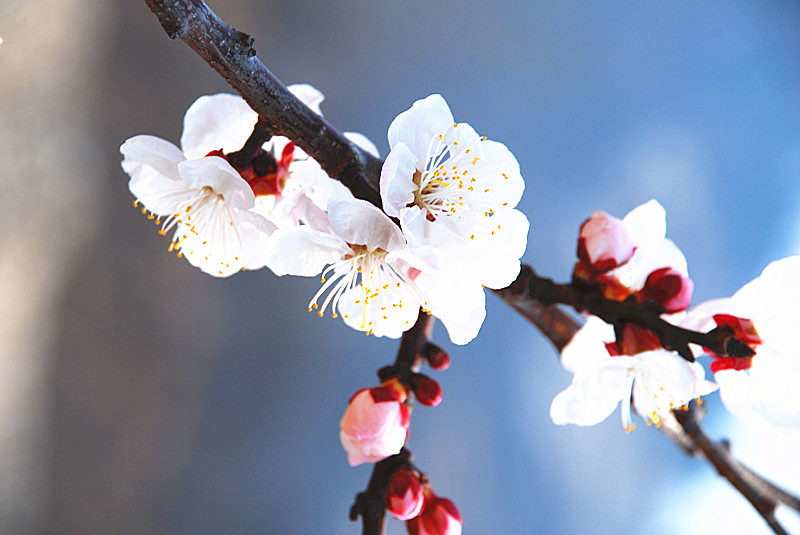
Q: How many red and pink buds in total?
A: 7